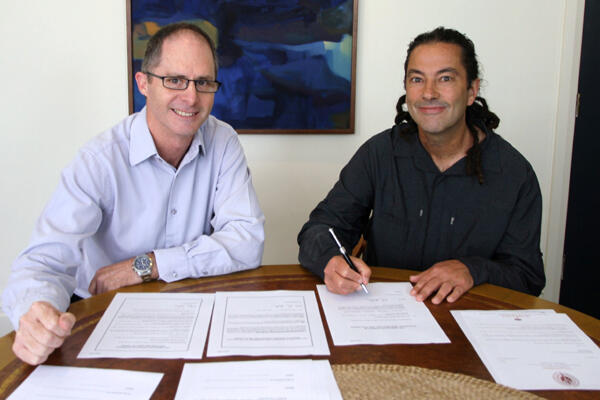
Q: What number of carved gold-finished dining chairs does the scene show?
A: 0